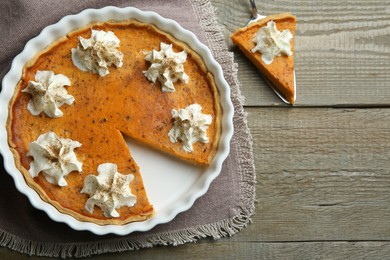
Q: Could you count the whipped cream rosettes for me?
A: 7